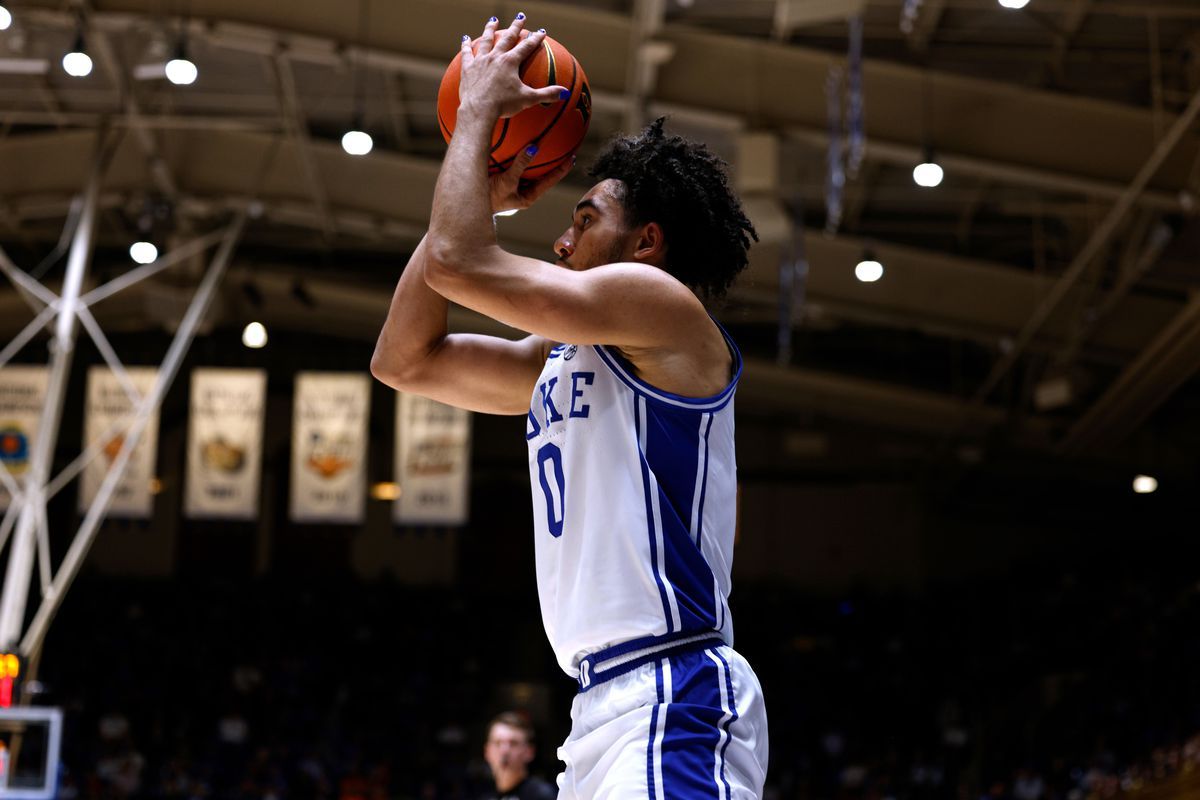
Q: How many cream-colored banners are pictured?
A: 5